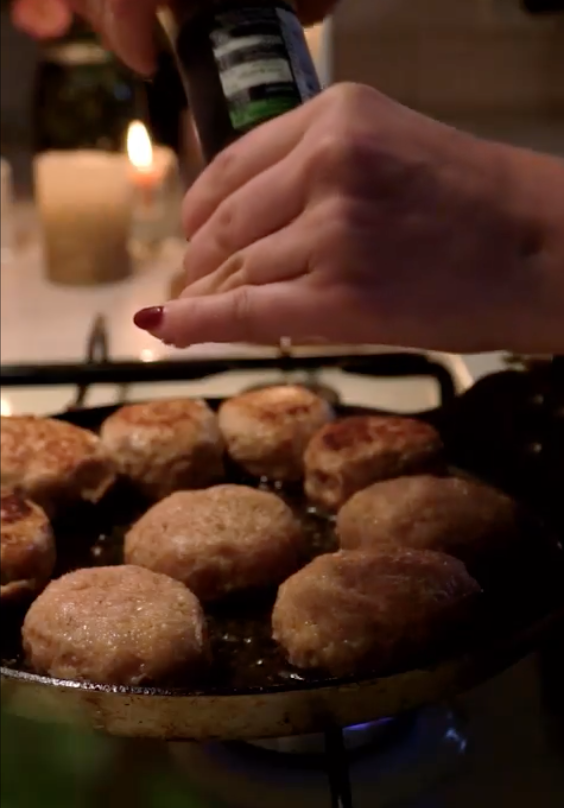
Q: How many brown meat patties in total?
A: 9